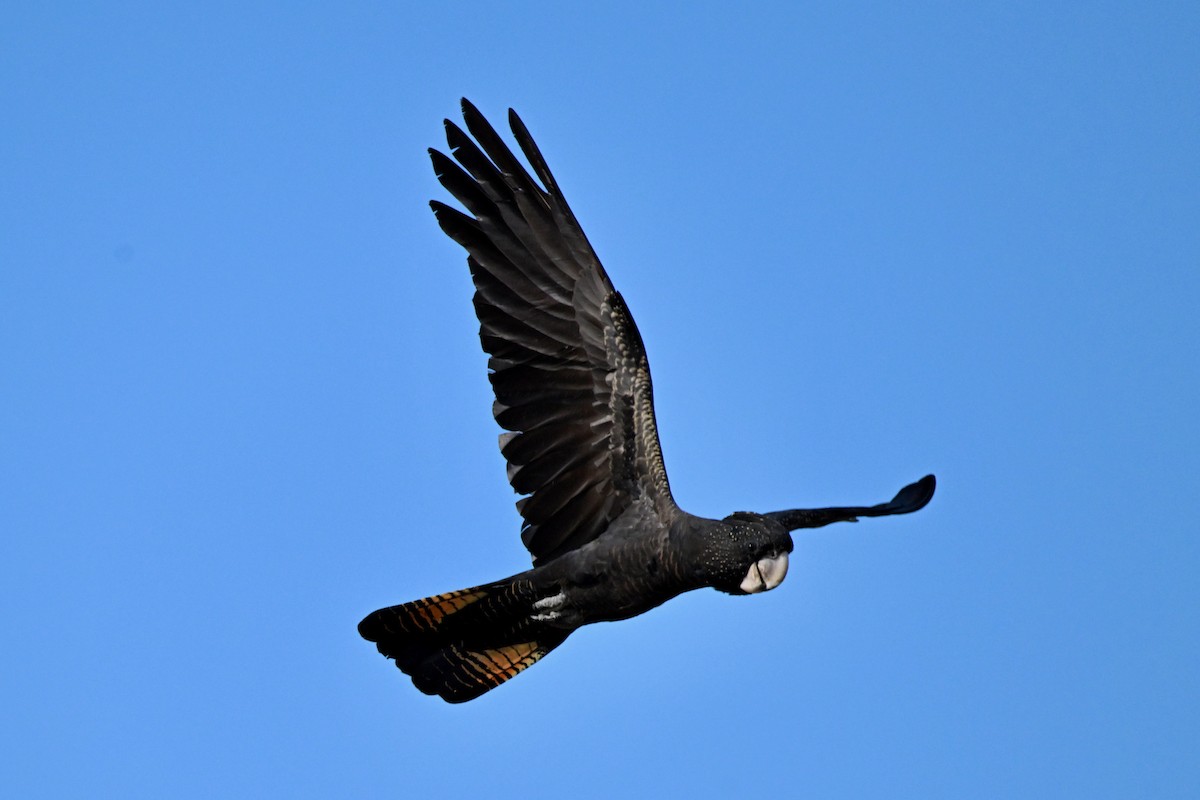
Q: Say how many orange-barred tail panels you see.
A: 2